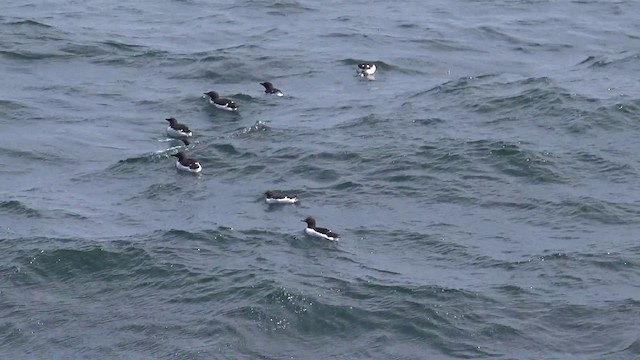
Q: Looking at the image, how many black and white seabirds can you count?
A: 7